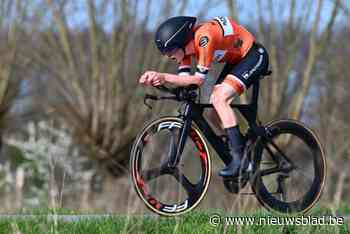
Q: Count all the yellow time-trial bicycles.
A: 0